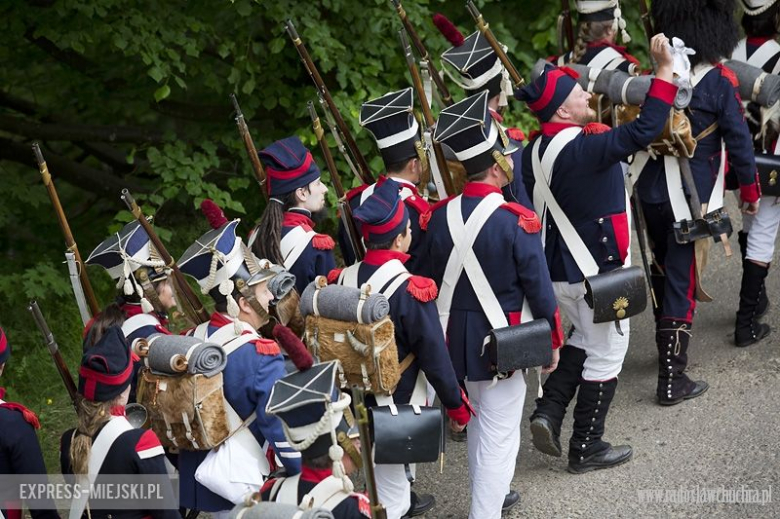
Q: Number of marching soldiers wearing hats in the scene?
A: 14